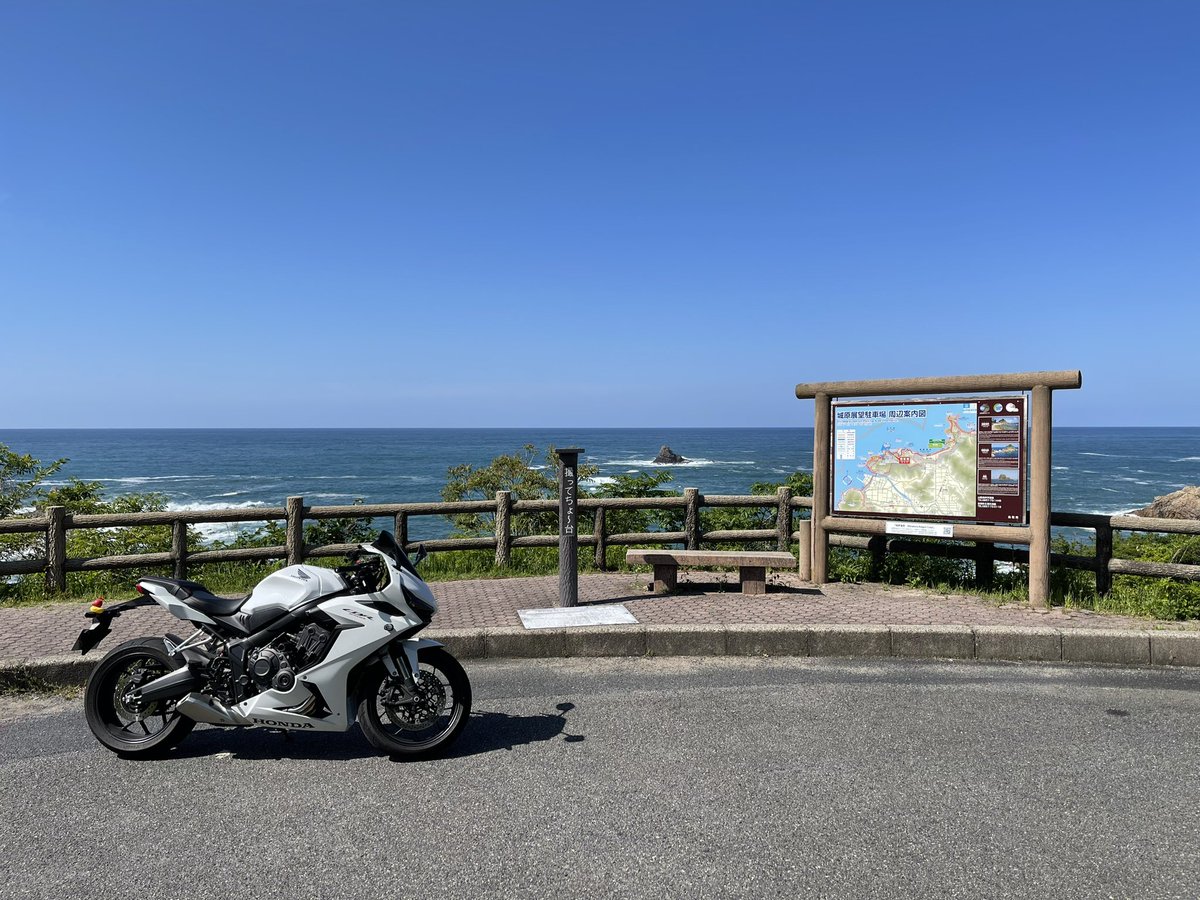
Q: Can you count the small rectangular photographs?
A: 3